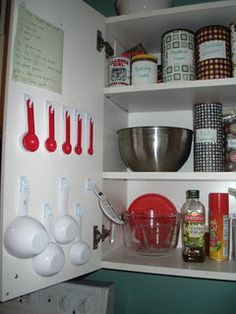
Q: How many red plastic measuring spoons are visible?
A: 5